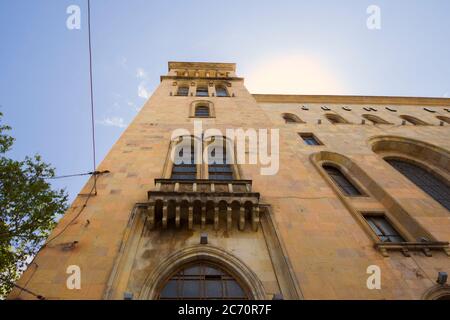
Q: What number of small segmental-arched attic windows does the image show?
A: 5